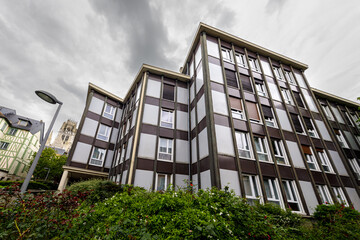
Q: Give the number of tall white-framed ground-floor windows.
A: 6